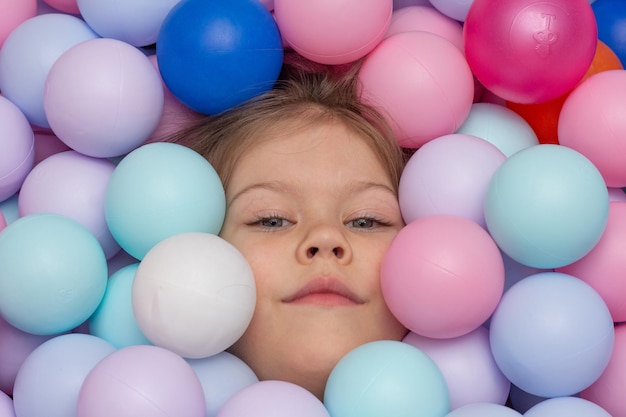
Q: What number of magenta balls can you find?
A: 1